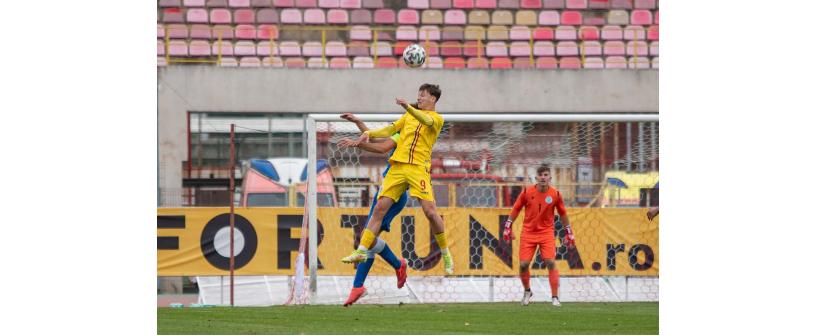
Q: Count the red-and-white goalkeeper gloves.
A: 2